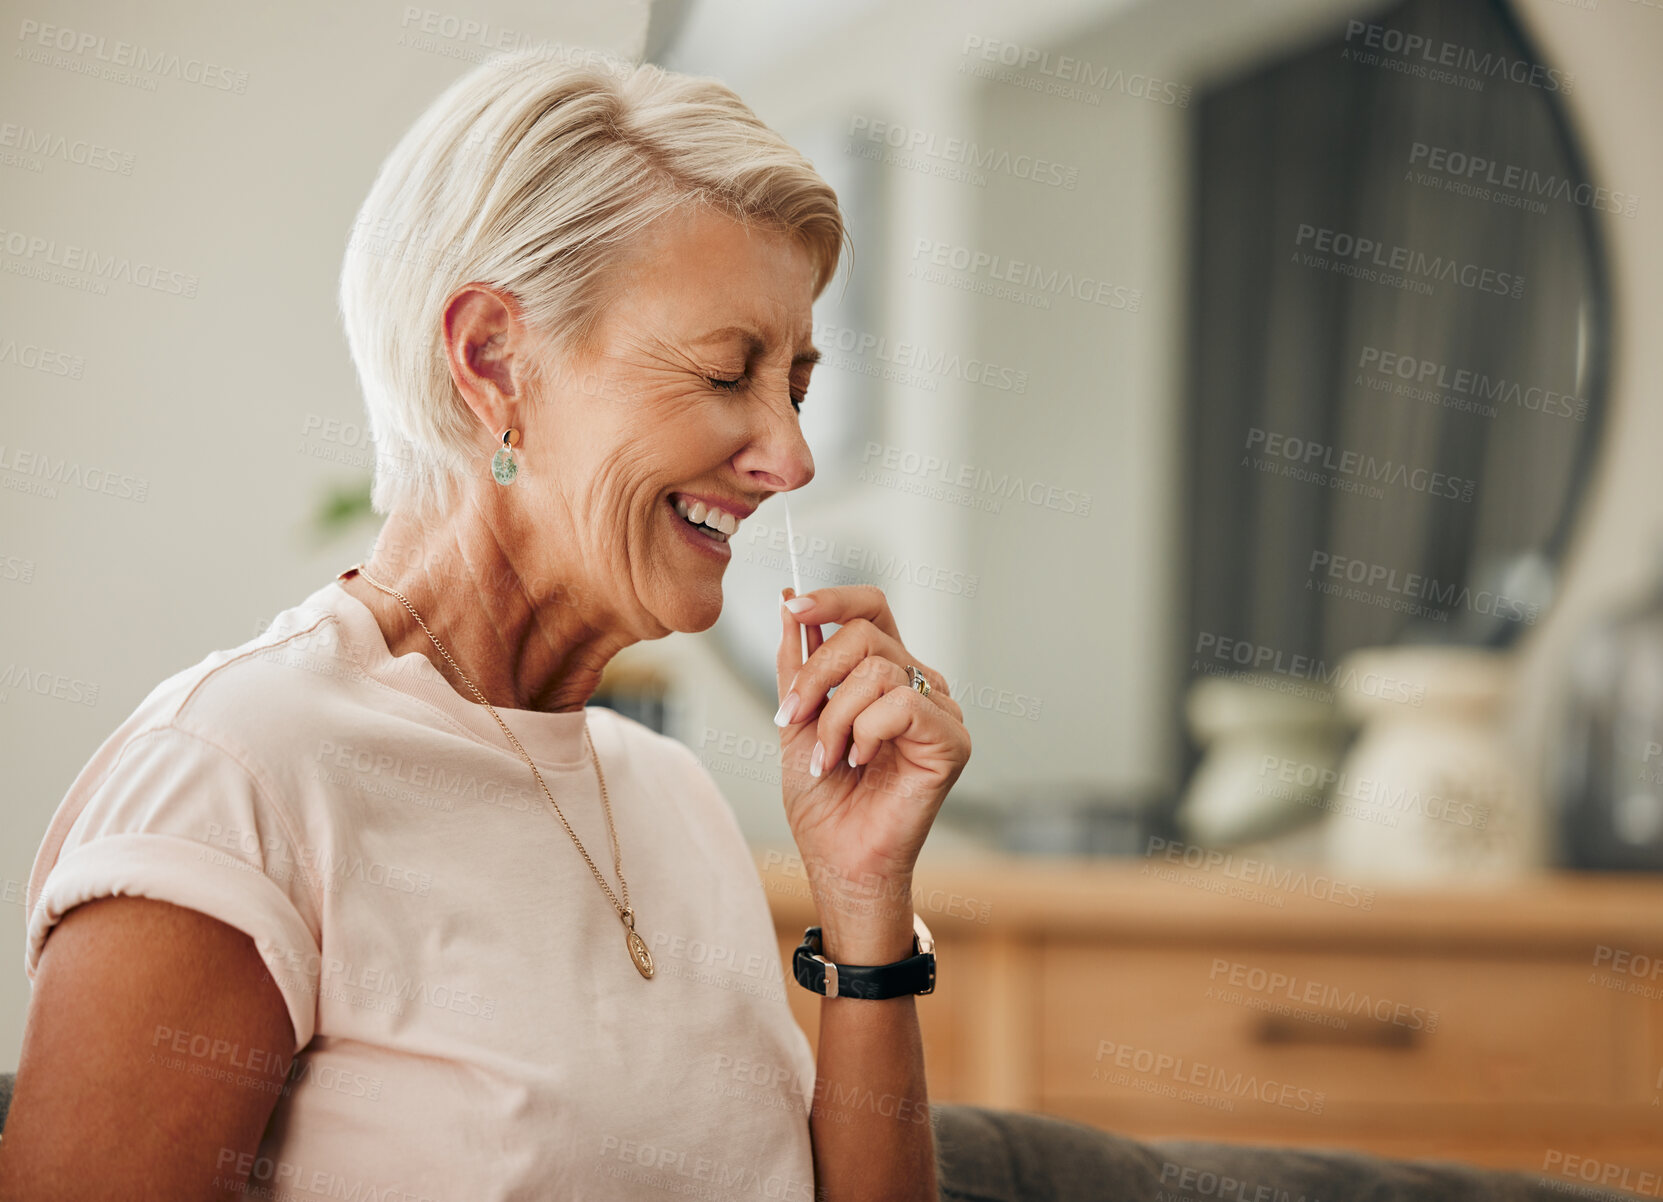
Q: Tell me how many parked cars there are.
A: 0